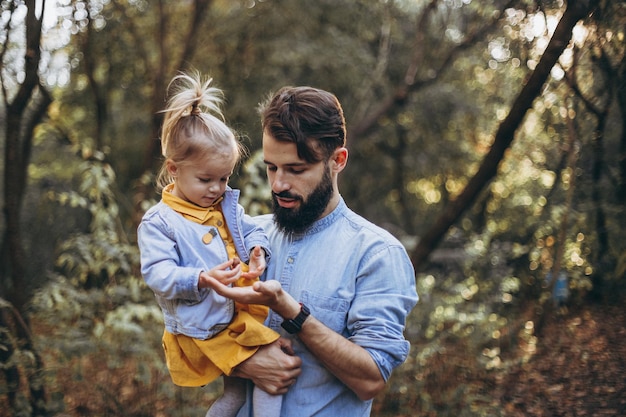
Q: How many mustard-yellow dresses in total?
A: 1